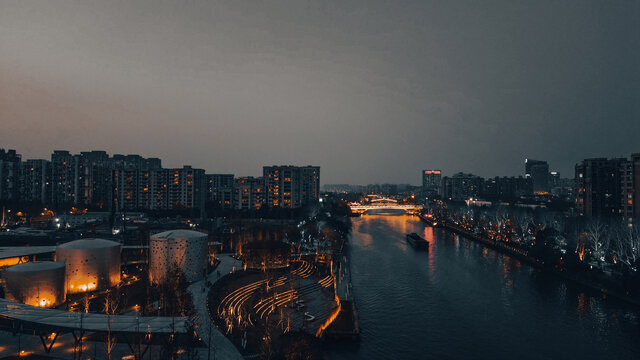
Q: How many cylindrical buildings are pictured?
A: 3